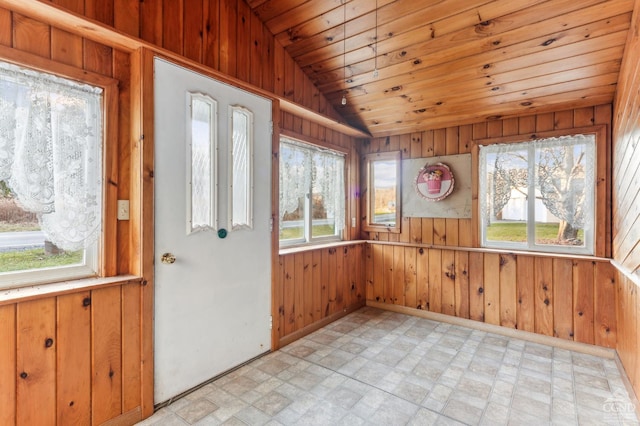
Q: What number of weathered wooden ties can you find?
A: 0